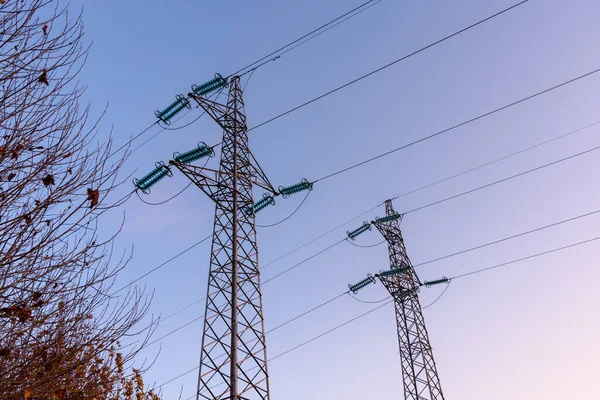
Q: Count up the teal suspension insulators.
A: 11